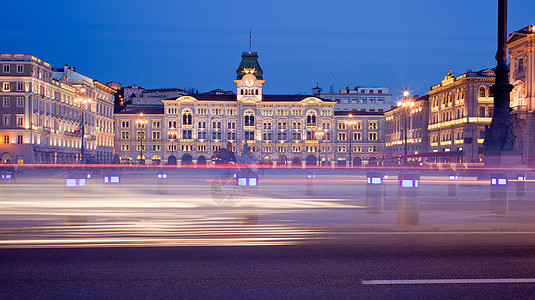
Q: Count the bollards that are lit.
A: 14